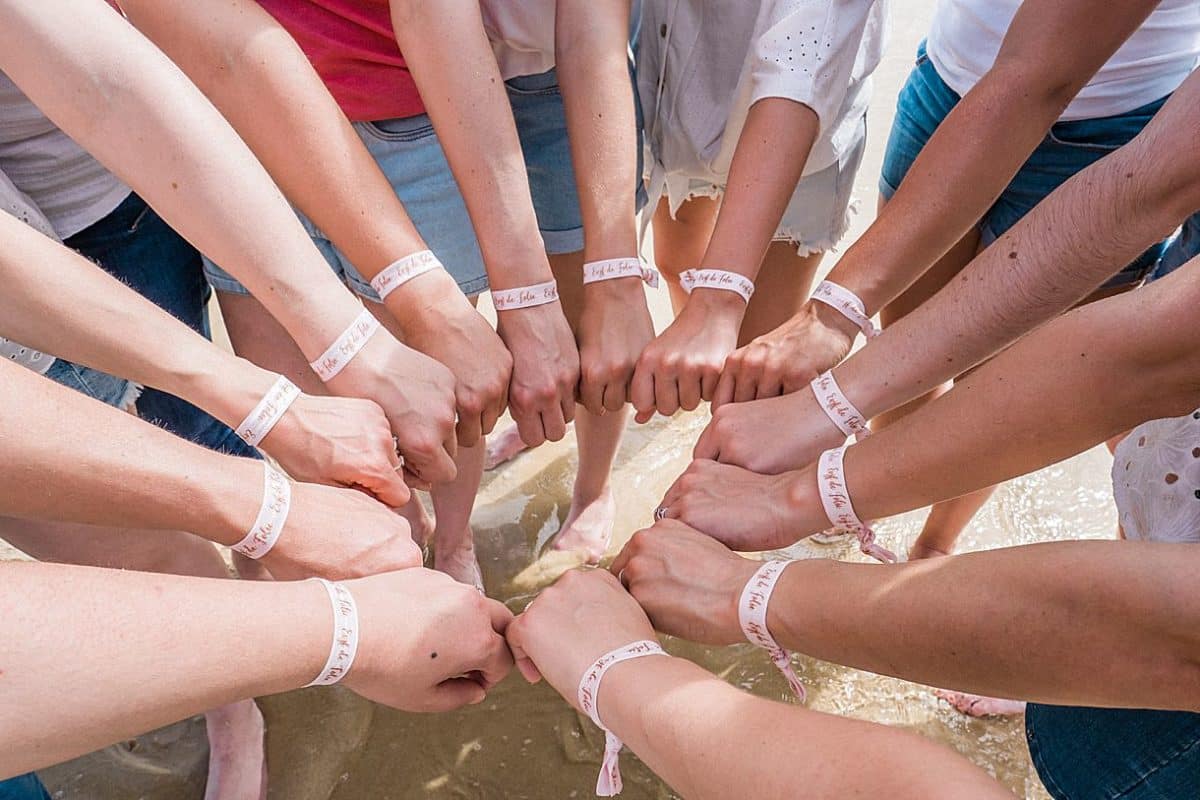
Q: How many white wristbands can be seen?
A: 13